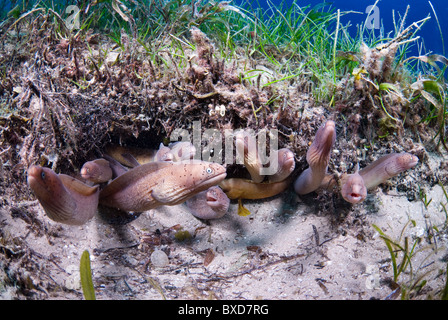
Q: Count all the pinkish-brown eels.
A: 11